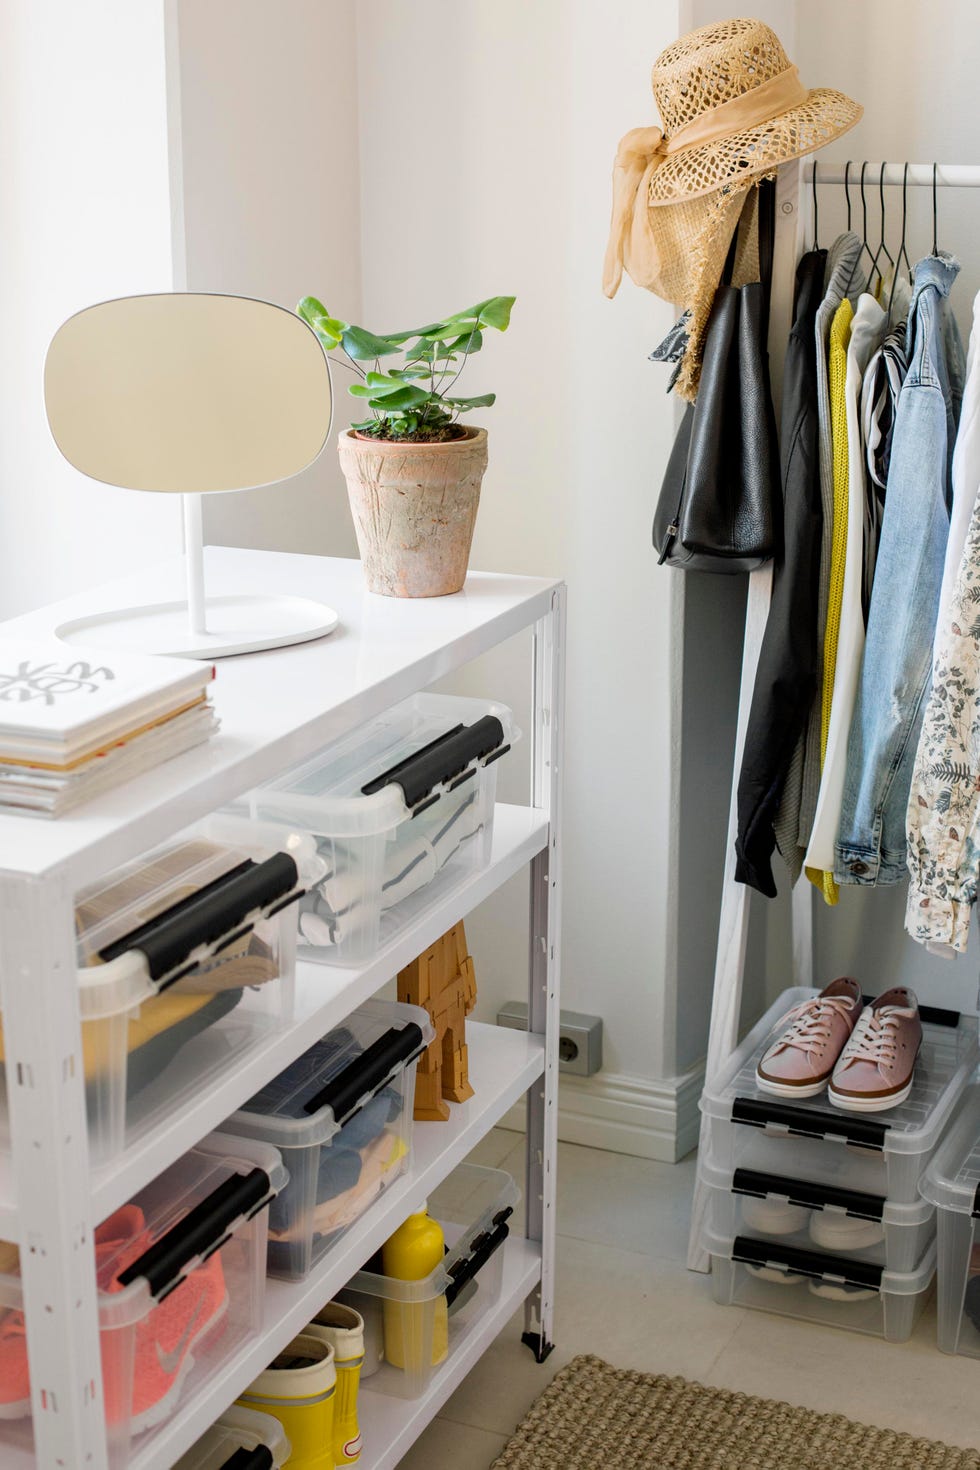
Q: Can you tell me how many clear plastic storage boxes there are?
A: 10